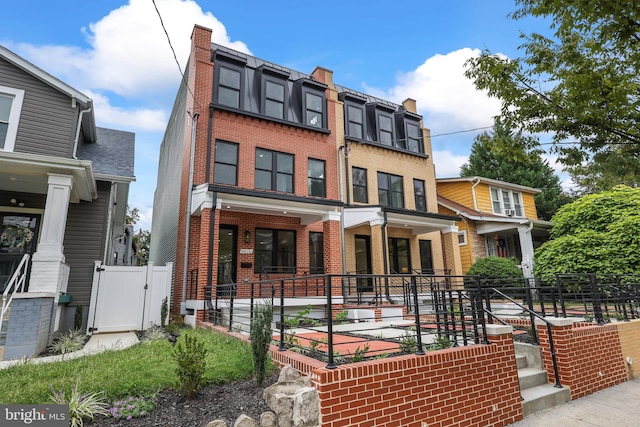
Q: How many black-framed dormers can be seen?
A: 6